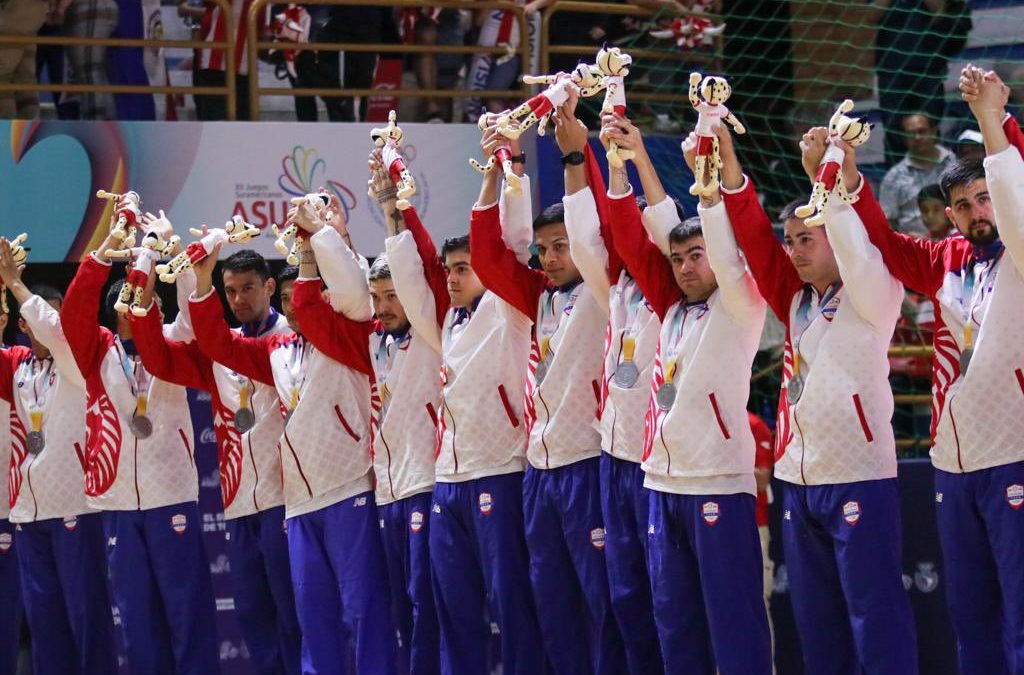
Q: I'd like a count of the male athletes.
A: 12